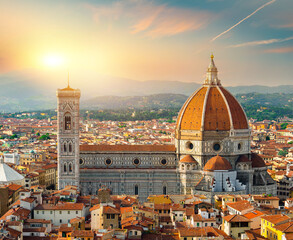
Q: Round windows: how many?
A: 7